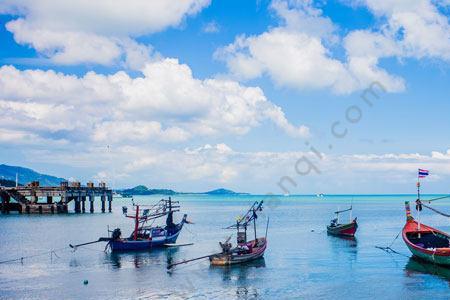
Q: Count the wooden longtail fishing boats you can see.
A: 4